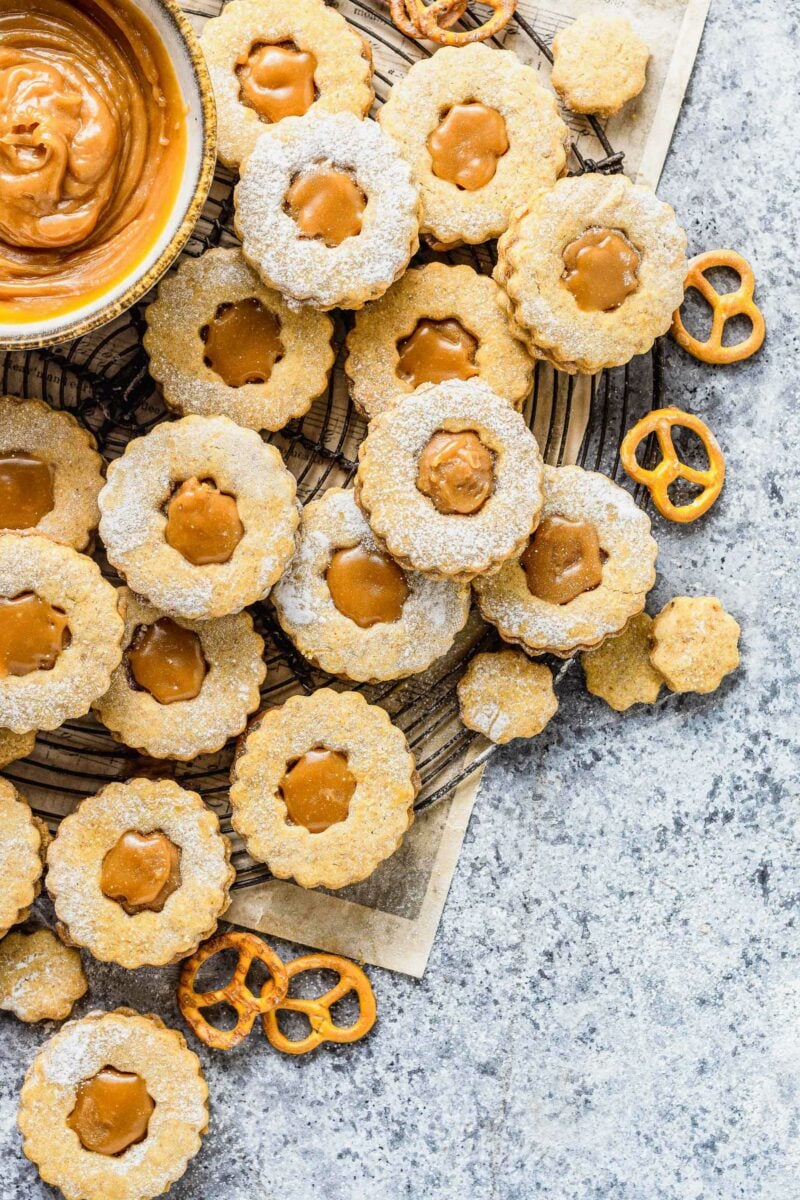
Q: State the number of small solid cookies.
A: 5